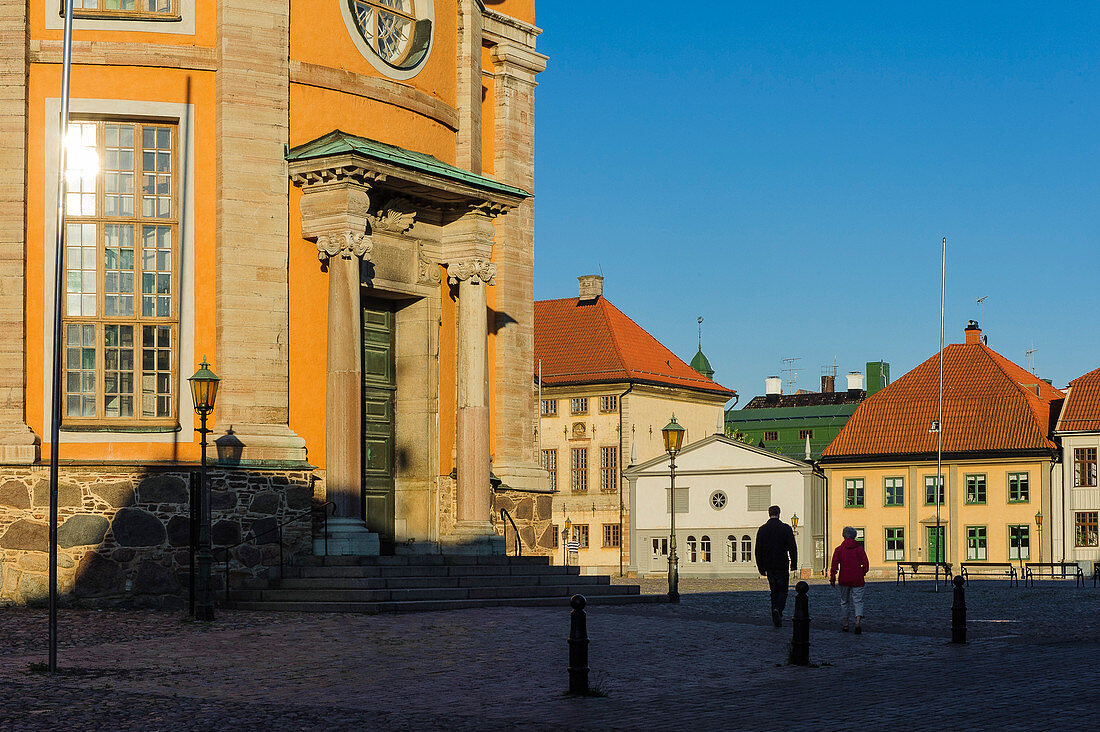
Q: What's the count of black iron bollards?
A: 3